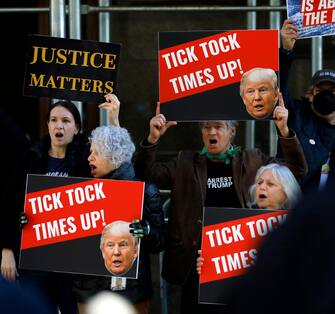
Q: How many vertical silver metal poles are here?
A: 6